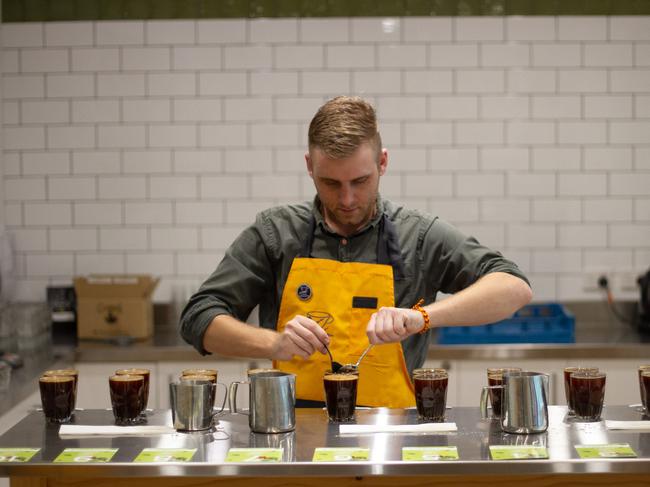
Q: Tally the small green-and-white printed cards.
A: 8